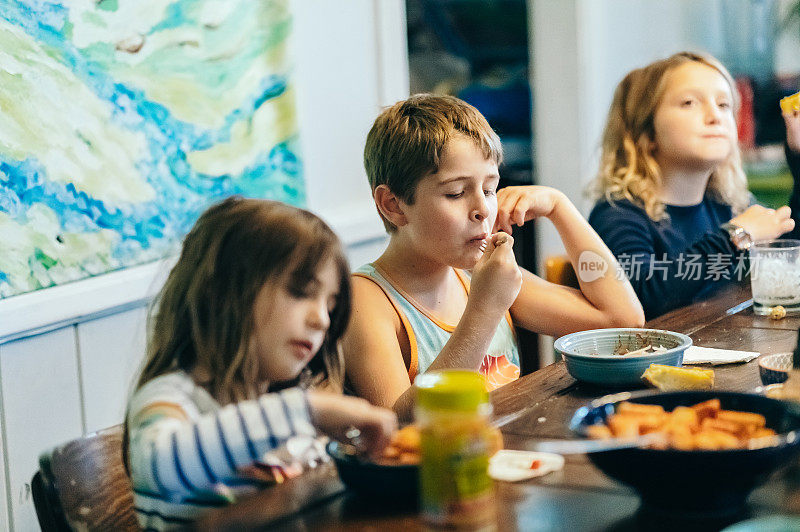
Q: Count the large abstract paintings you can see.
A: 1